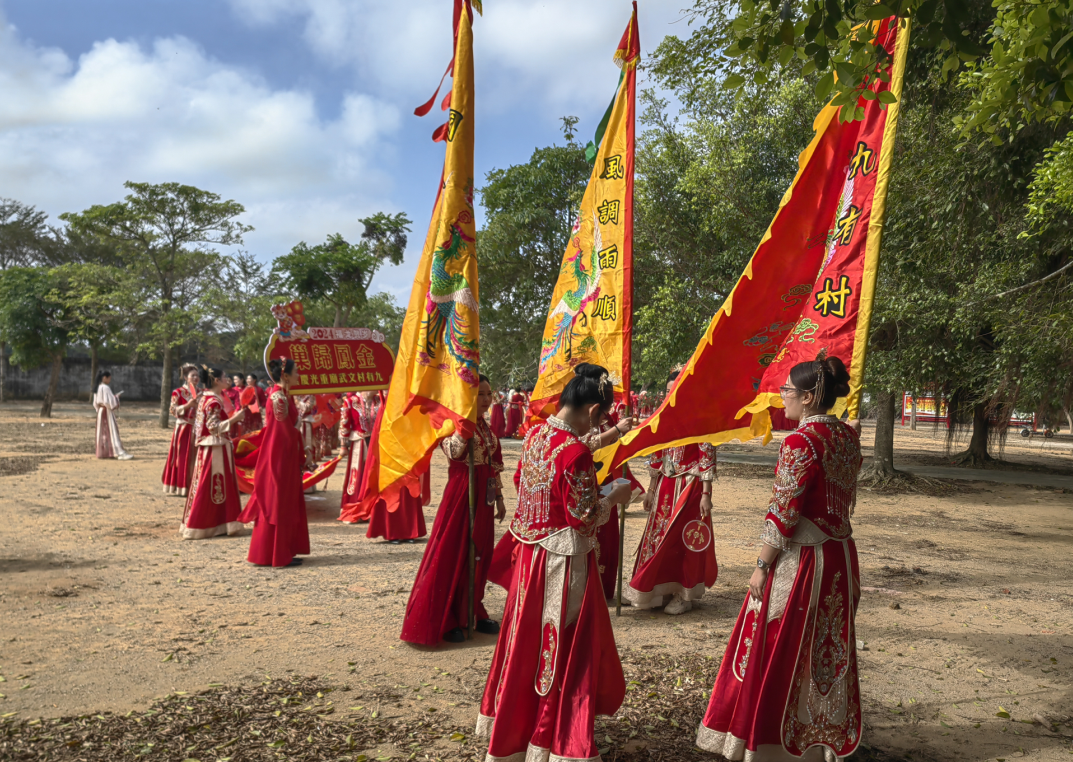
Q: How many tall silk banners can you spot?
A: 3